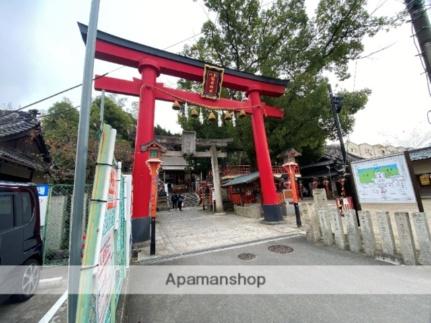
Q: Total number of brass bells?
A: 5